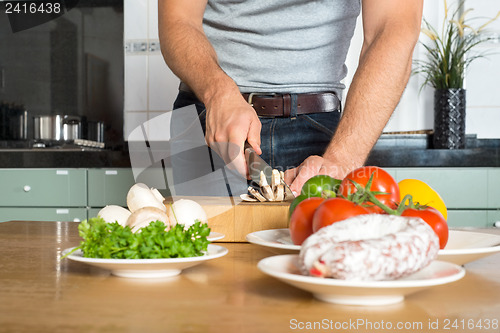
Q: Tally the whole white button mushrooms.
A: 4